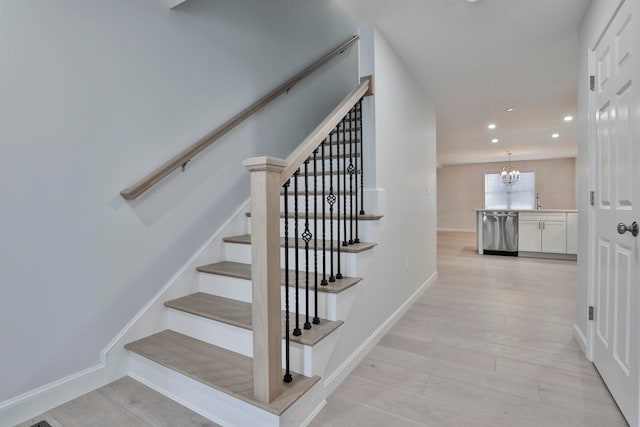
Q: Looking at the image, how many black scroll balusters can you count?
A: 3